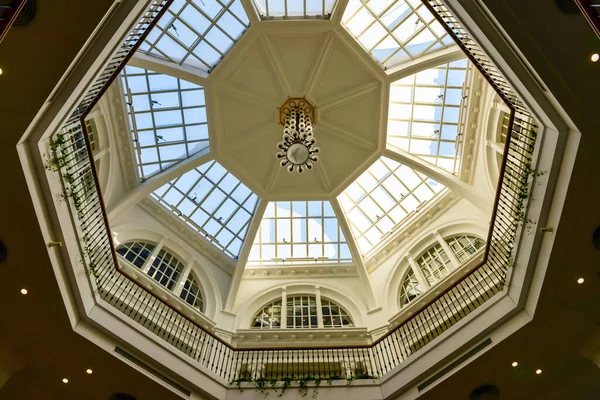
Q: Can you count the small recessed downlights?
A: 8